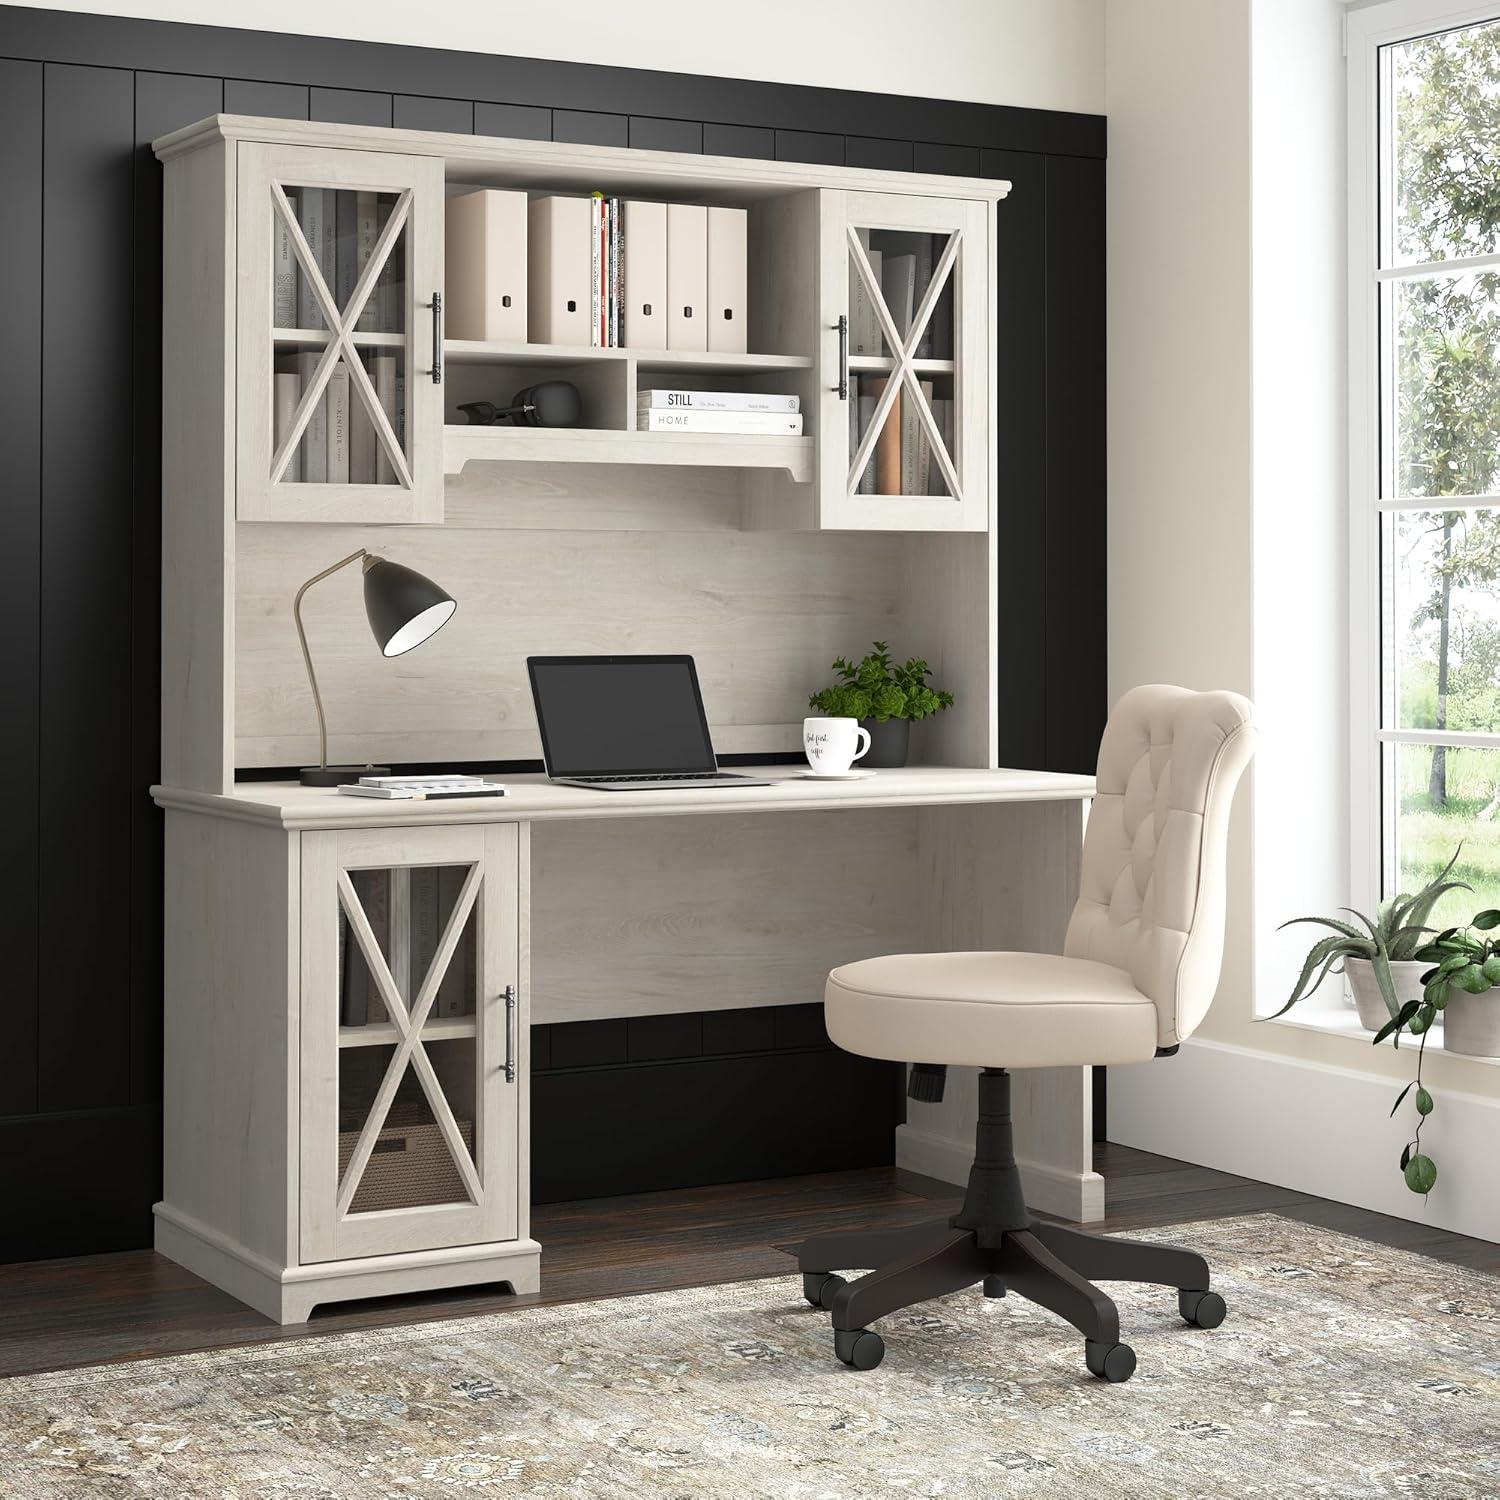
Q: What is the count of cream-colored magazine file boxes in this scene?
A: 5